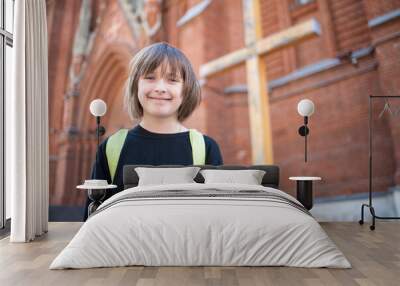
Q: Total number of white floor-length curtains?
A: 1